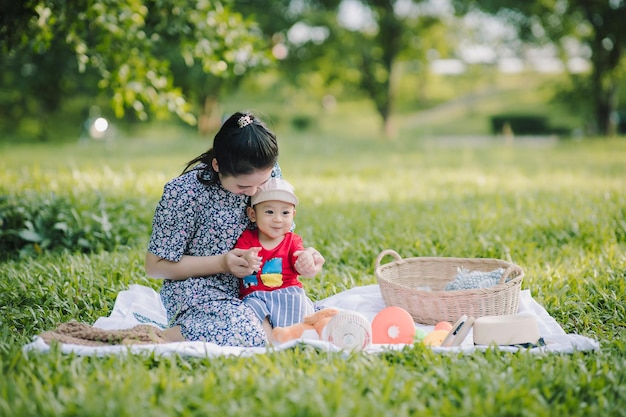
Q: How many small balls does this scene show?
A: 3